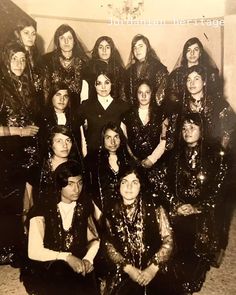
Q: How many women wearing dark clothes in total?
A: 15